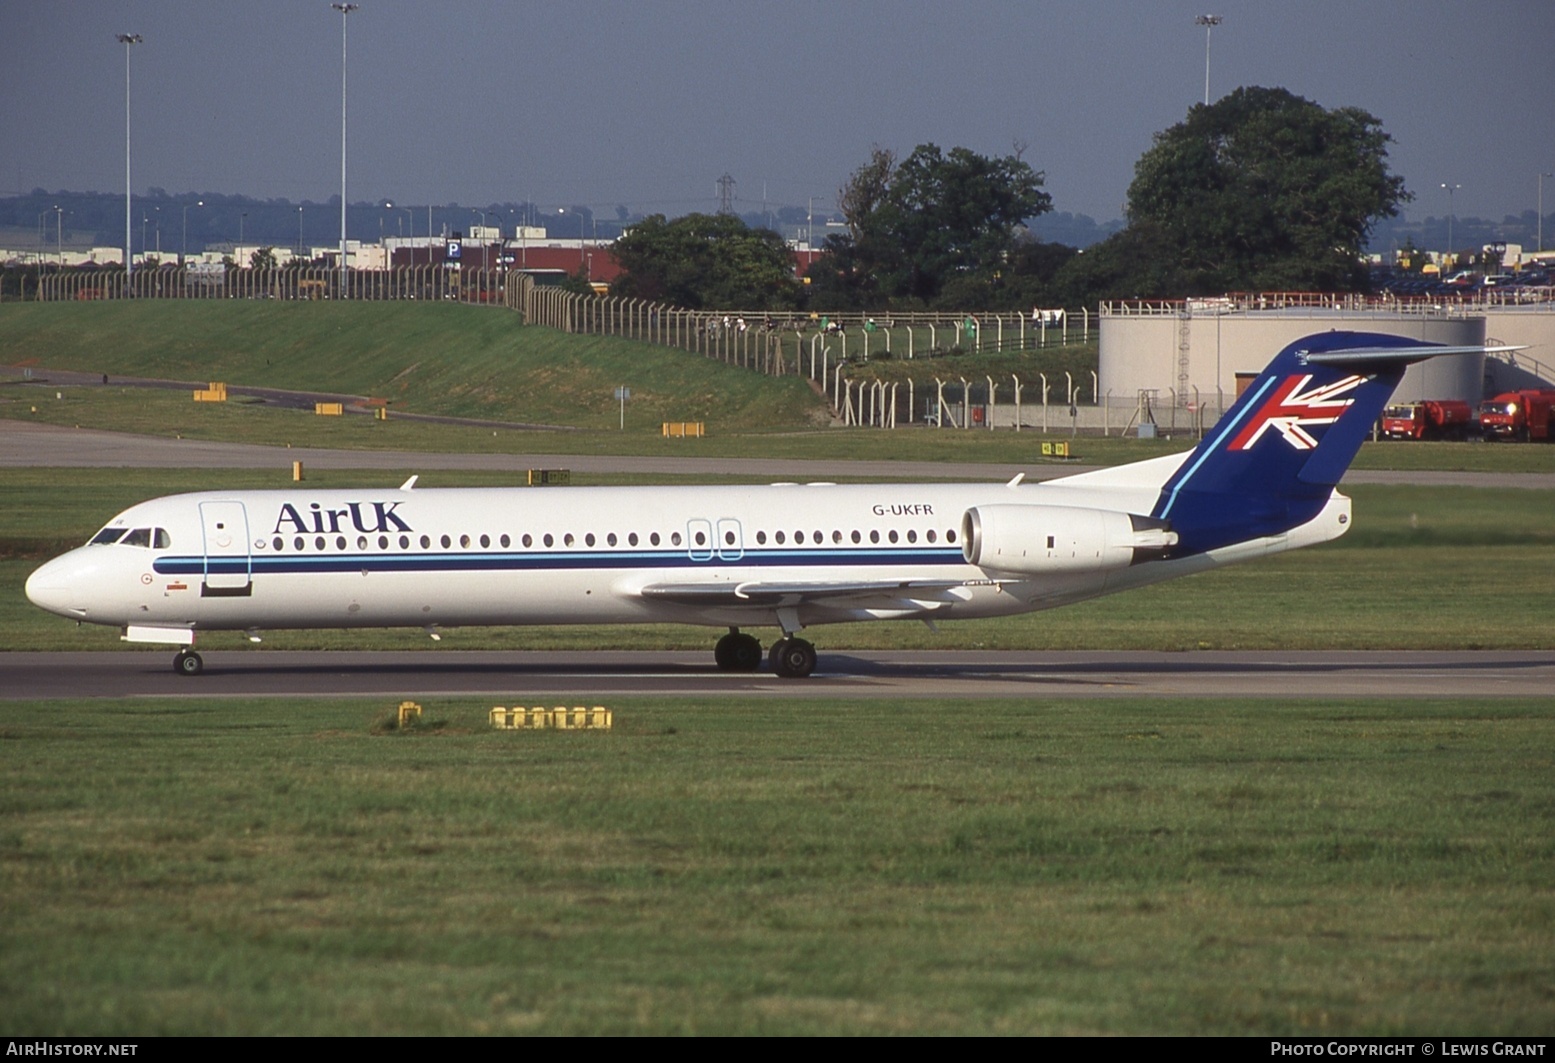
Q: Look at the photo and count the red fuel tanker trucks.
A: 2